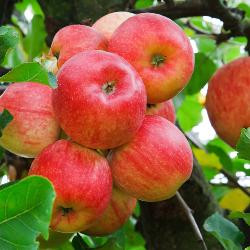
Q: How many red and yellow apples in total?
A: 10